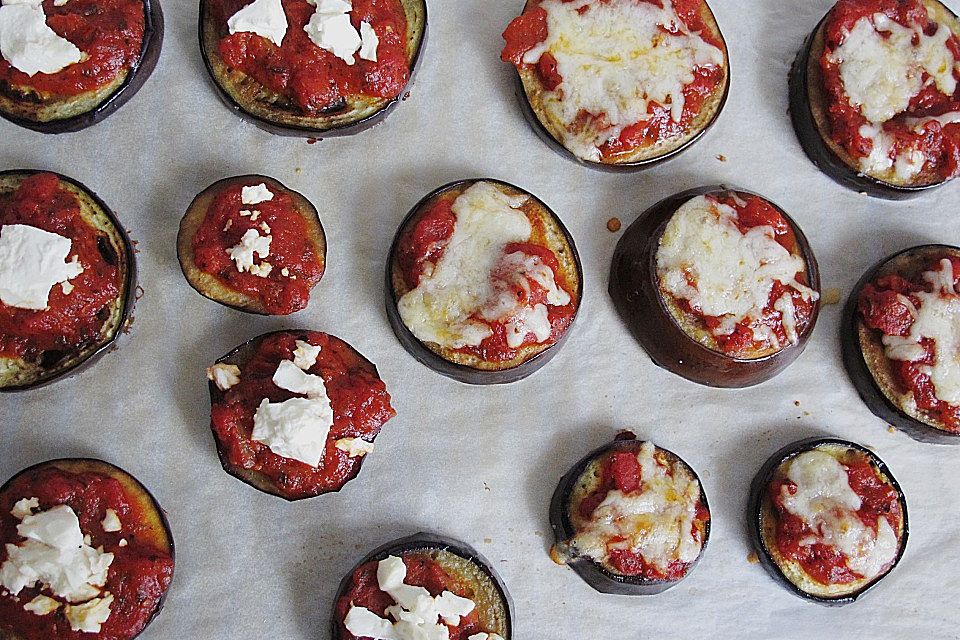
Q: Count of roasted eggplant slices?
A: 14